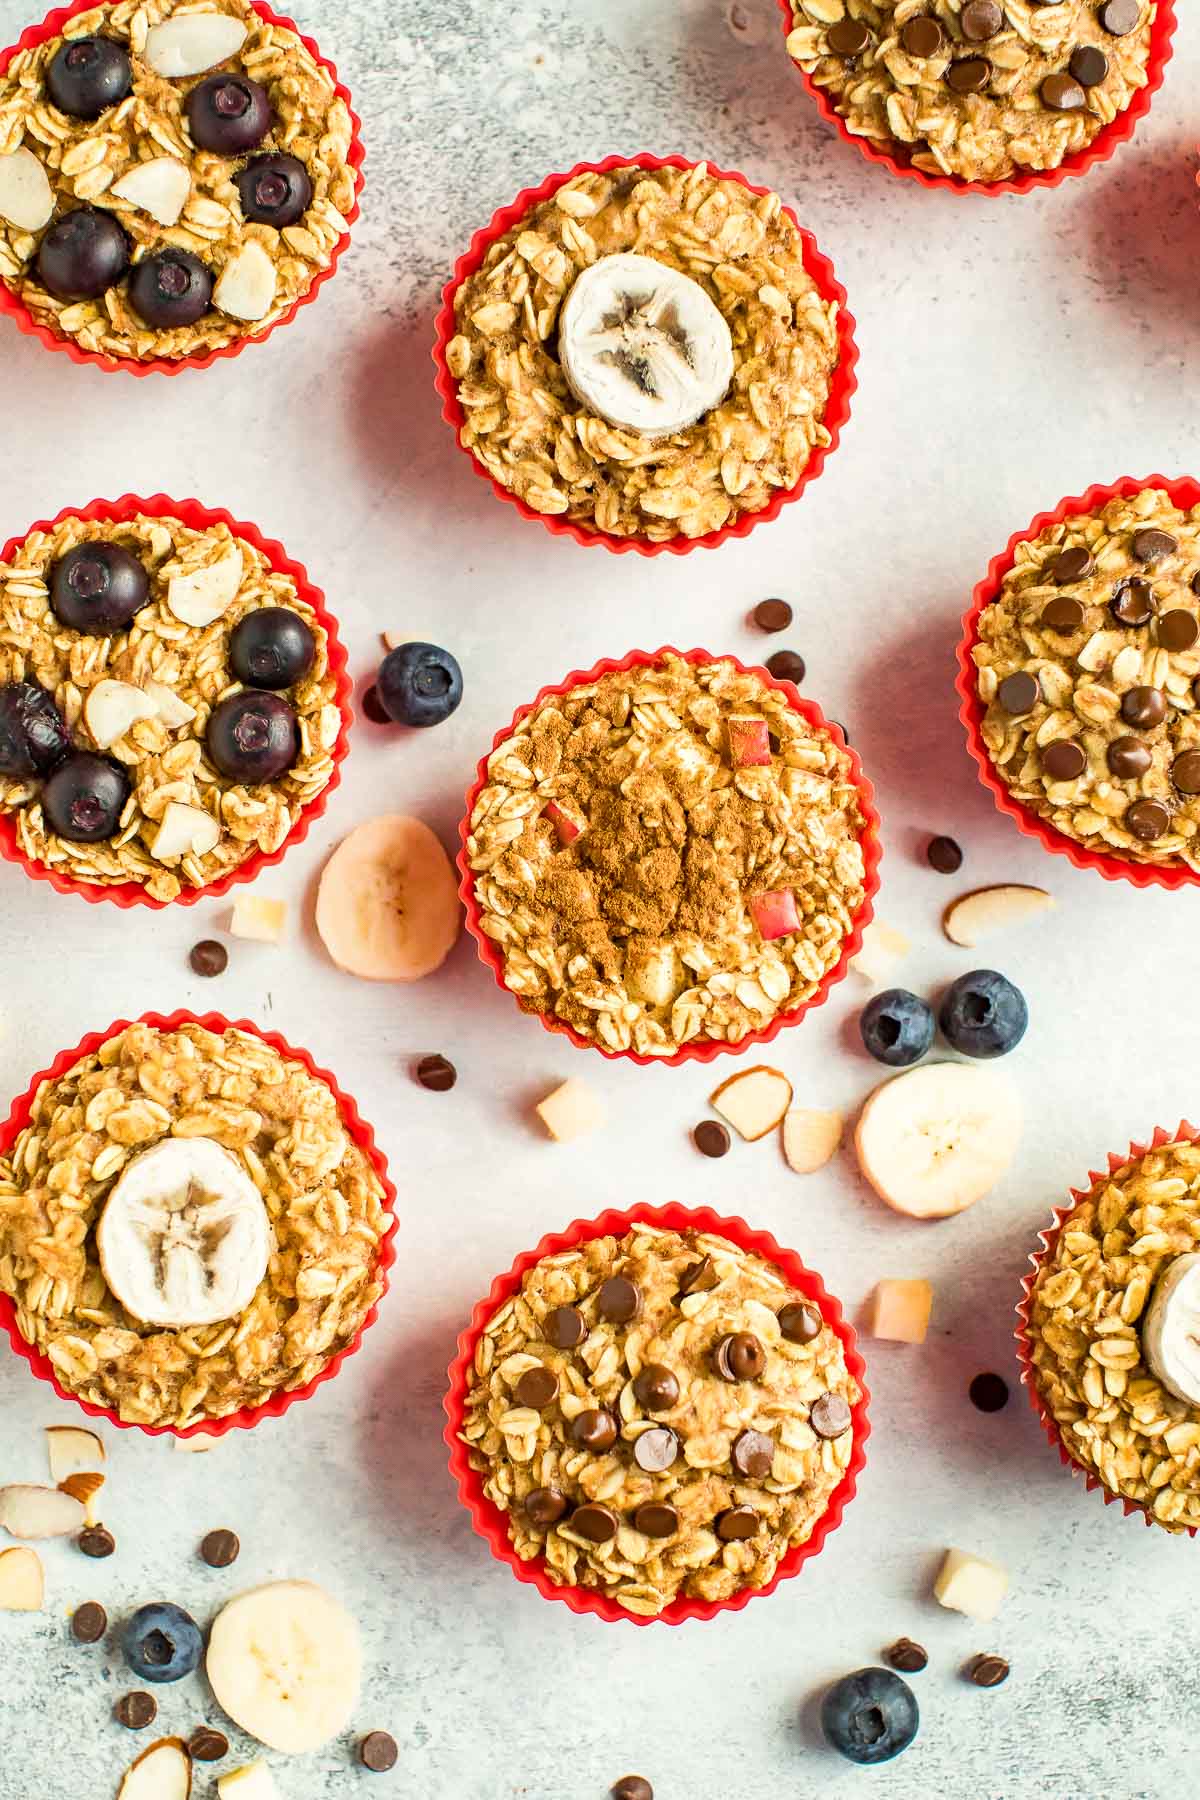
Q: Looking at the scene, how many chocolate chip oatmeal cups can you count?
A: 3